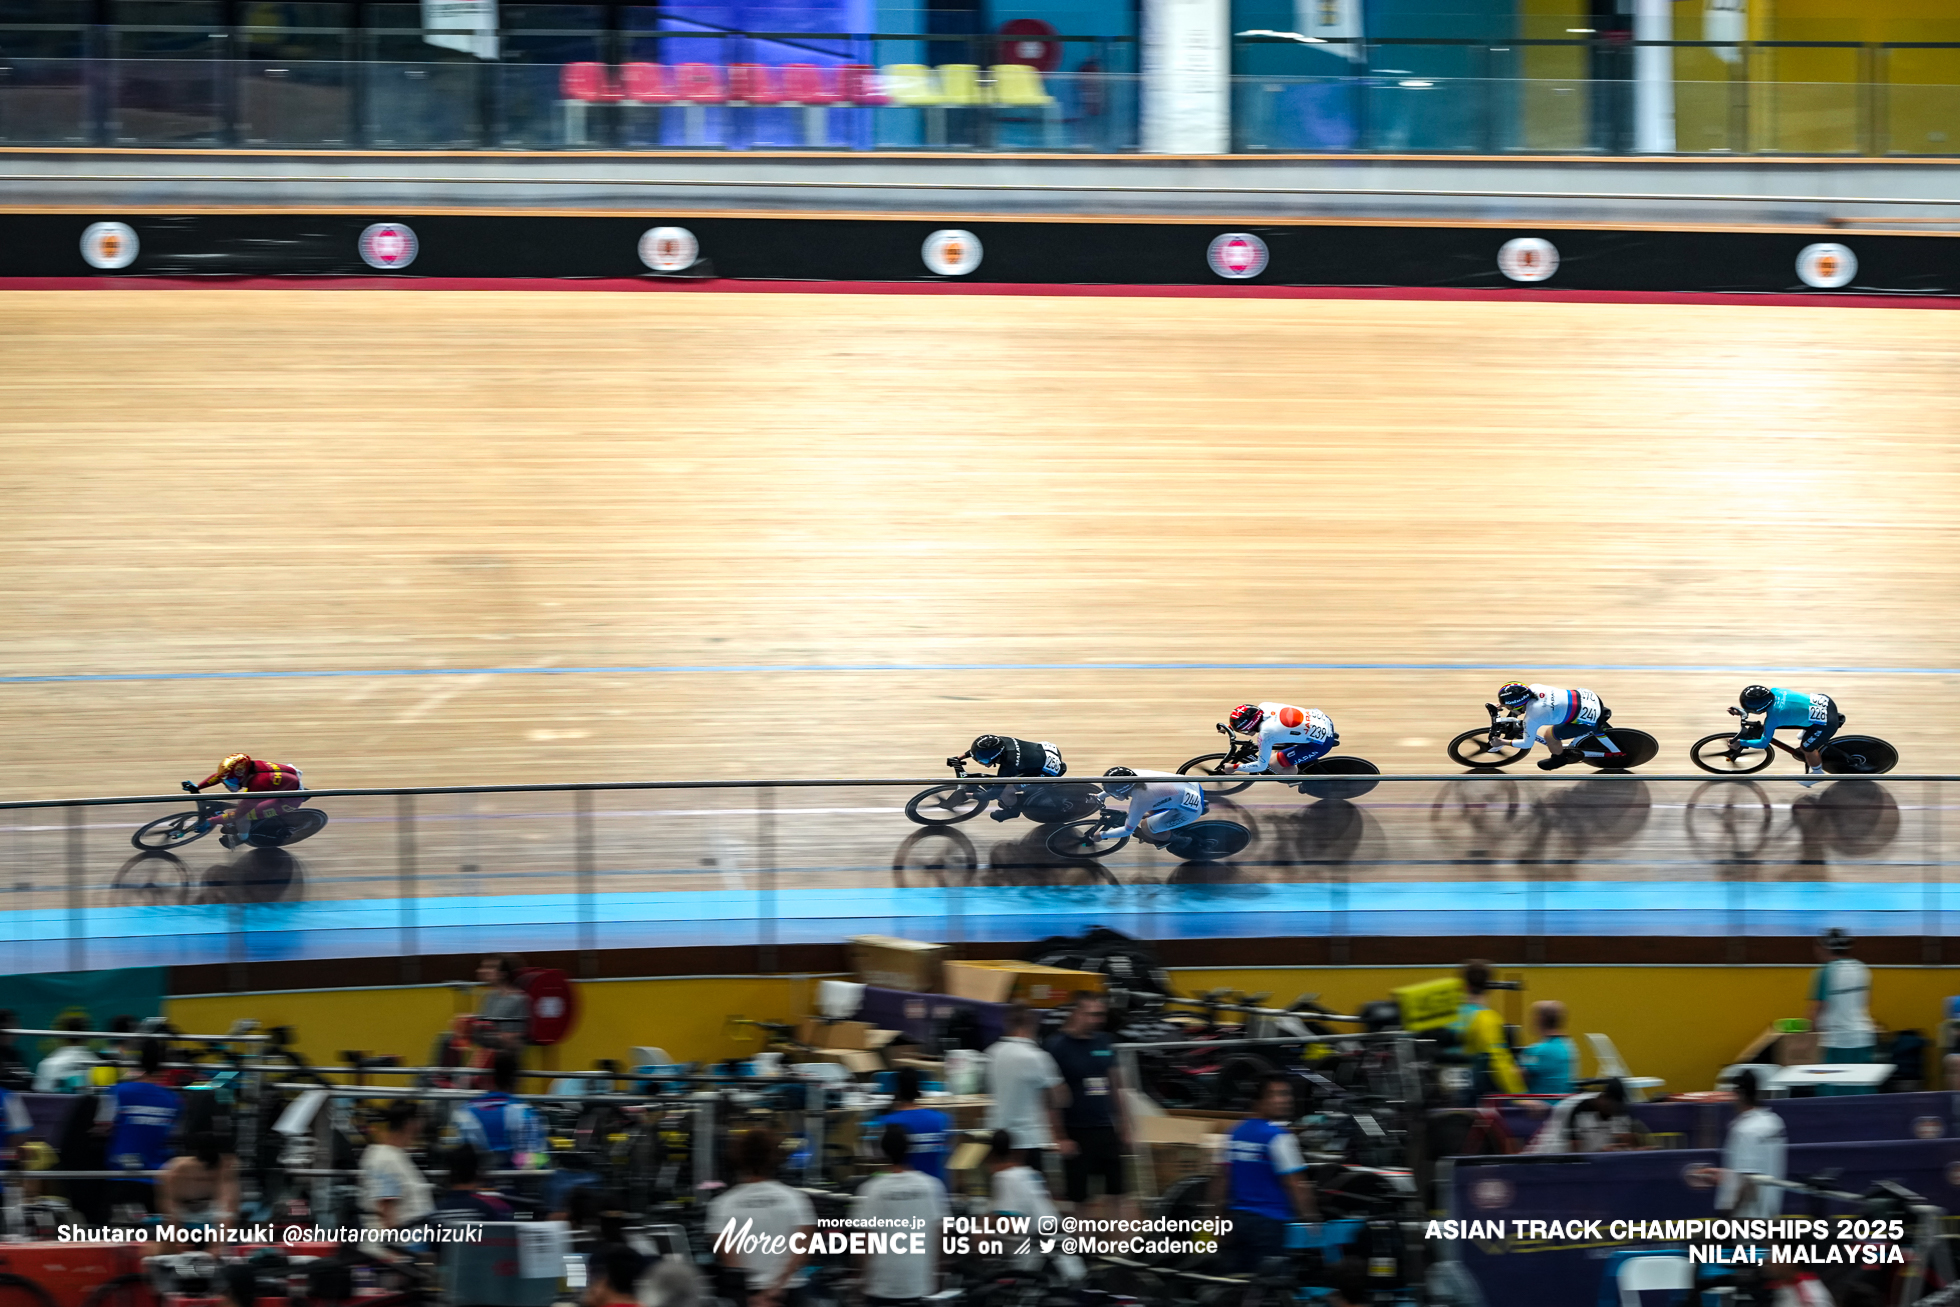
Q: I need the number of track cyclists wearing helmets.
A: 6